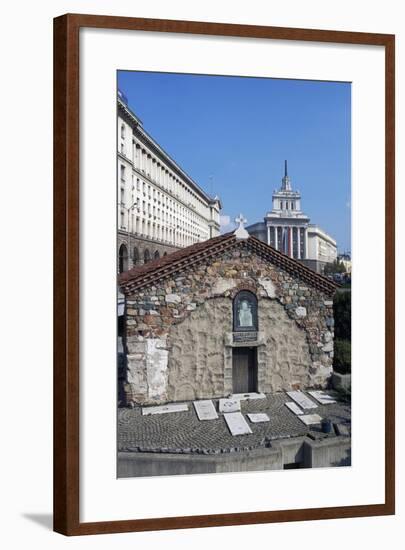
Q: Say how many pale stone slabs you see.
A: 10